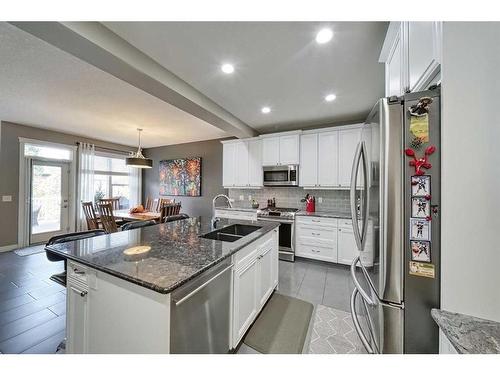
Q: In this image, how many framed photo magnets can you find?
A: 4